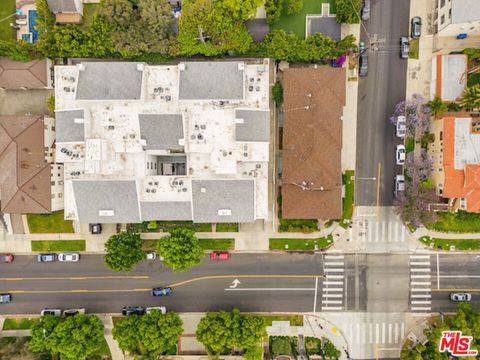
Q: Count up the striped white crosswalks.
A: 4